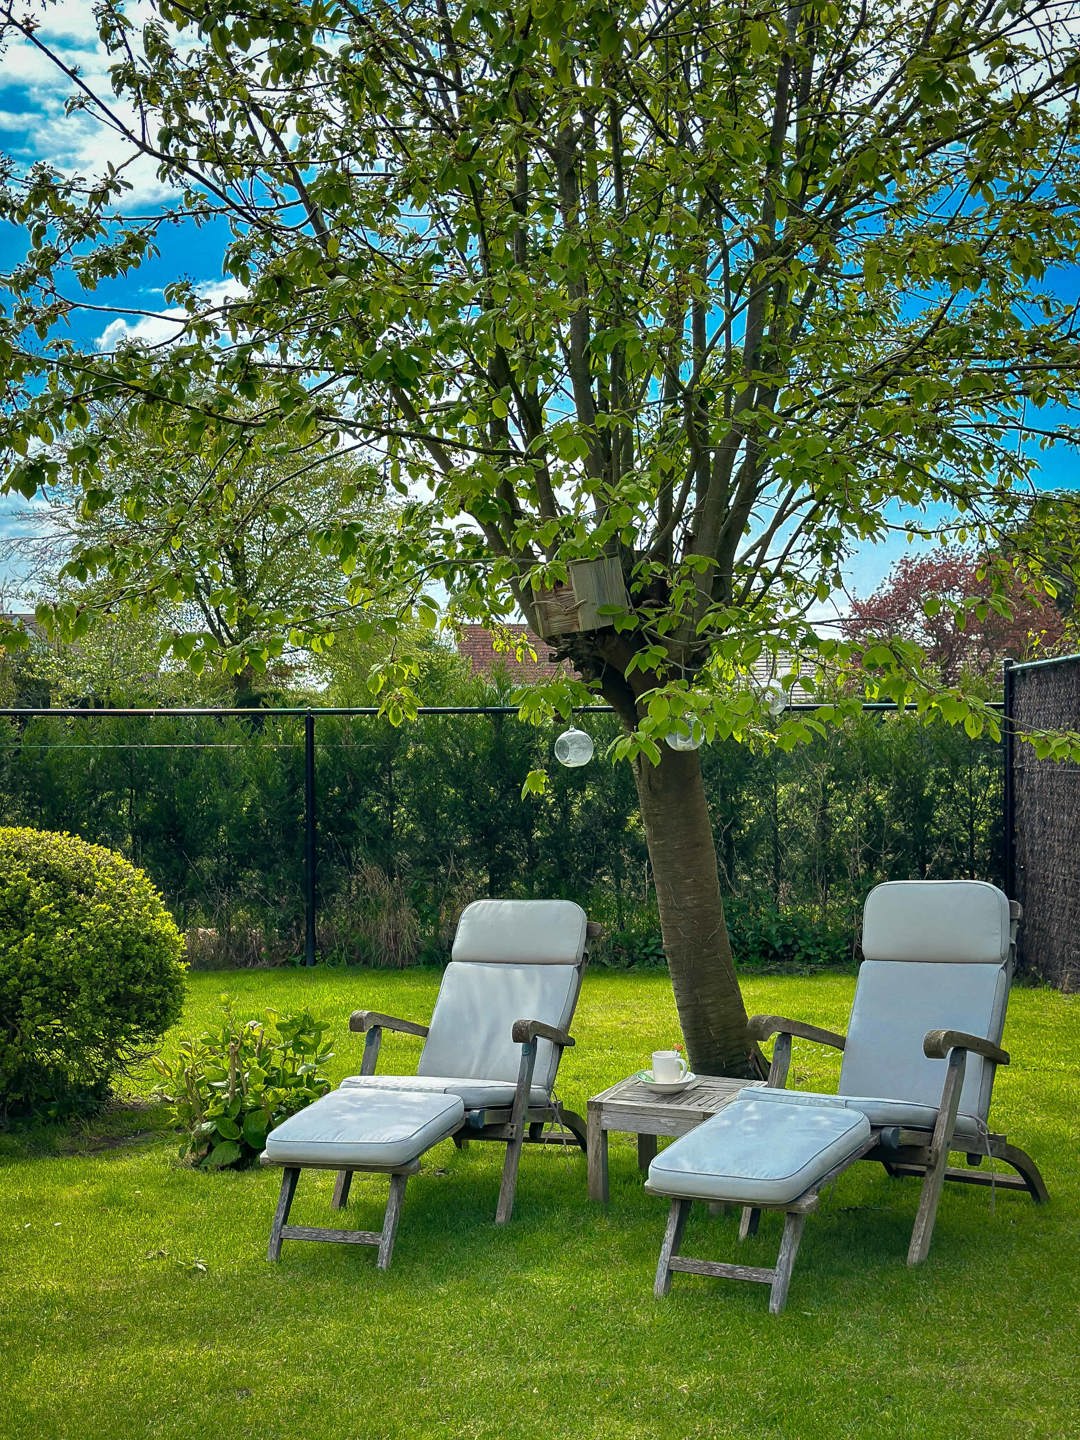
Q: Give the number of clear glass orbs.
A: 3